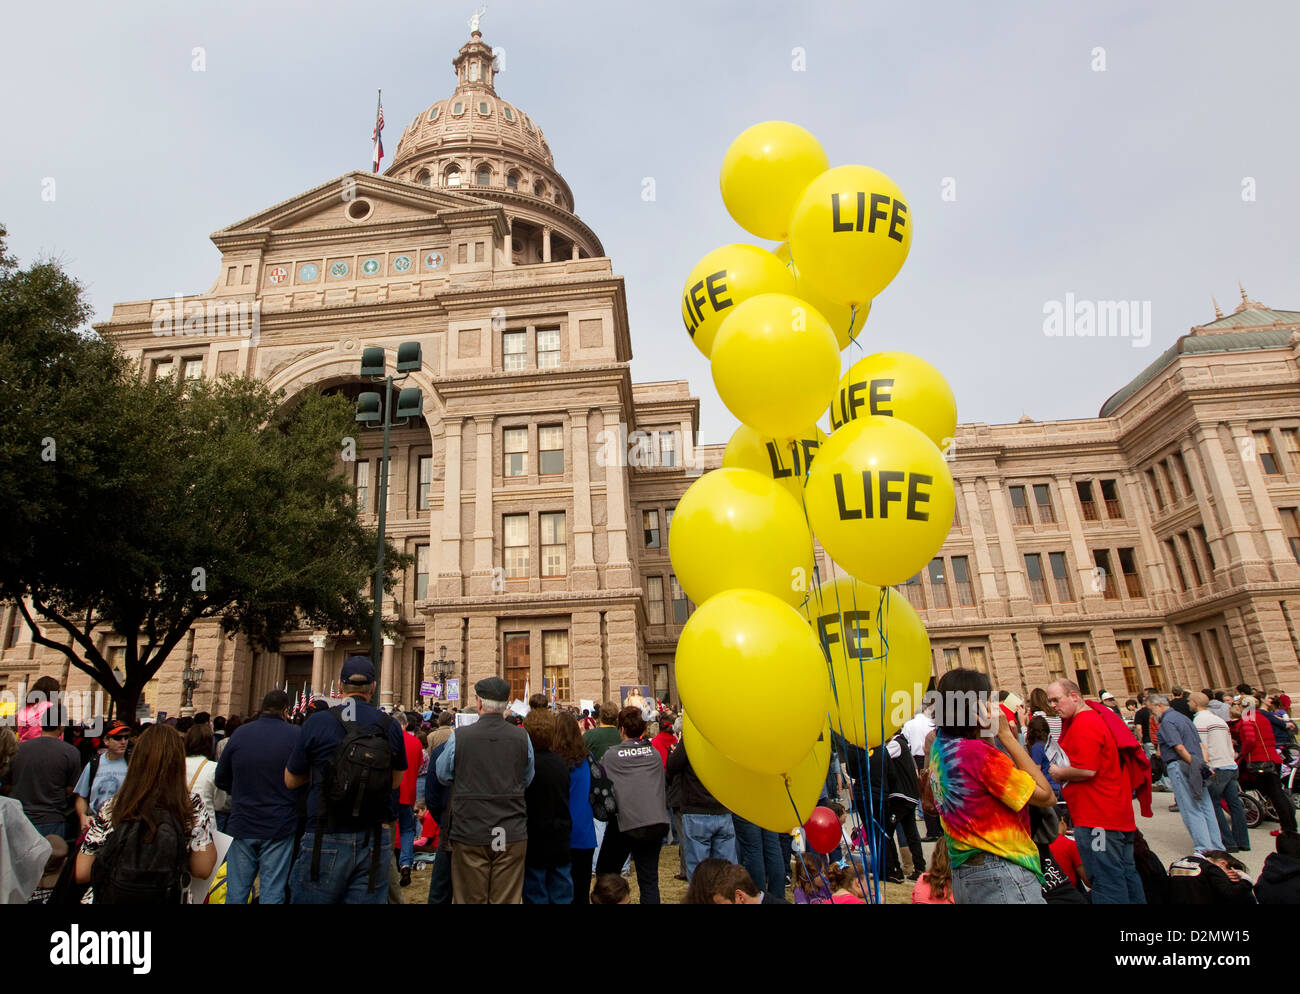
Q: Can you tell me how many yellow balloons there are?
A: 12